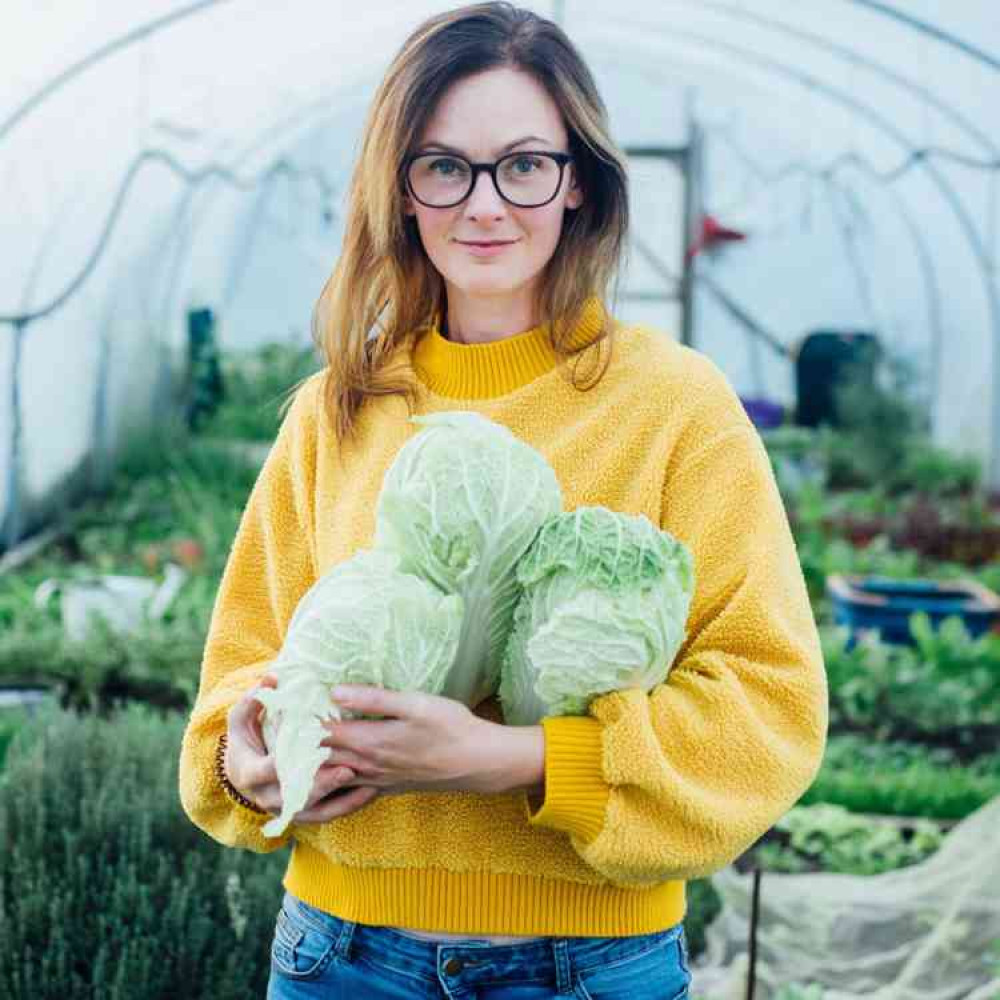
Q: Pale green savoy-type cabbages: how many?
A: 3